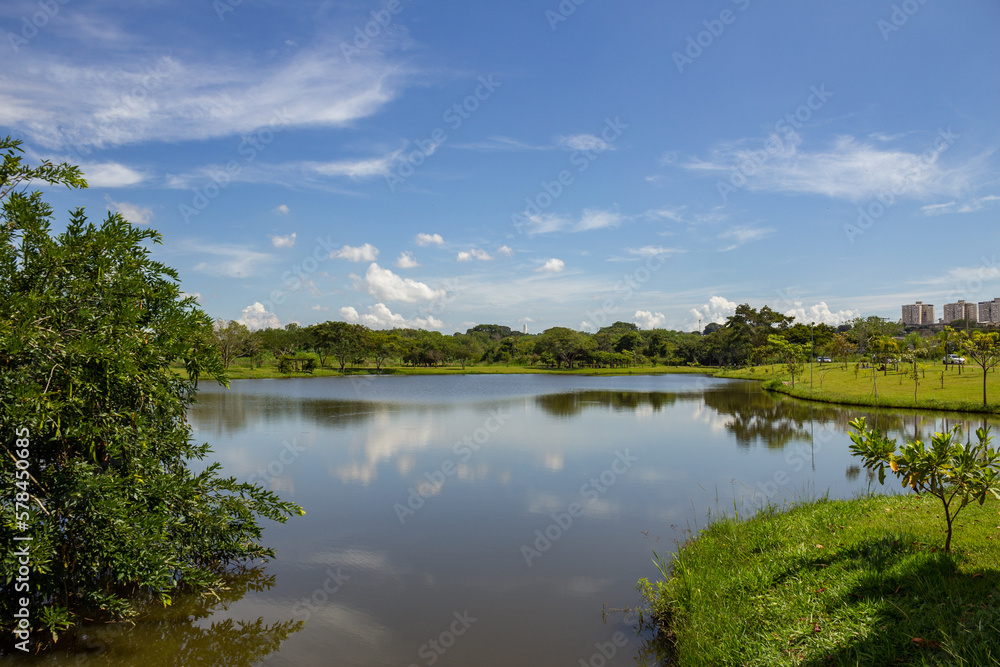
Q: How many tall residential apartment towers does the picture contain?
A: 3